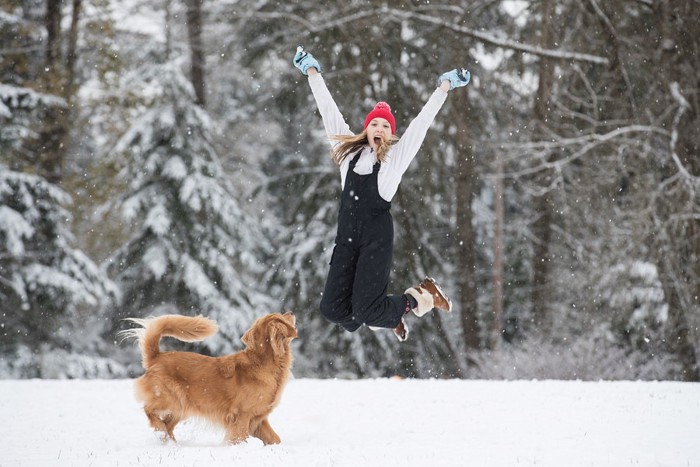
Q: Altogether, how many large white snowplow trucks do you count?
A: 0